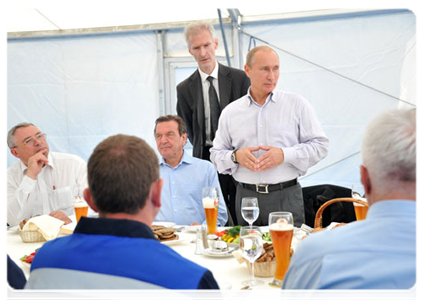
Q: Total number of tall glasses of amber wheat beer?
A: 4